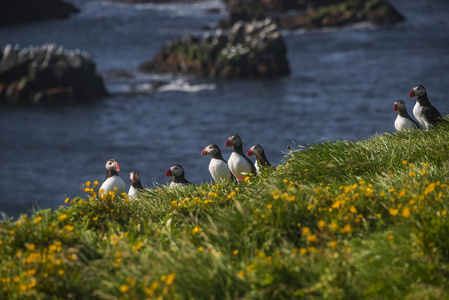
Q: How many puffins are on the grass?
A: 8